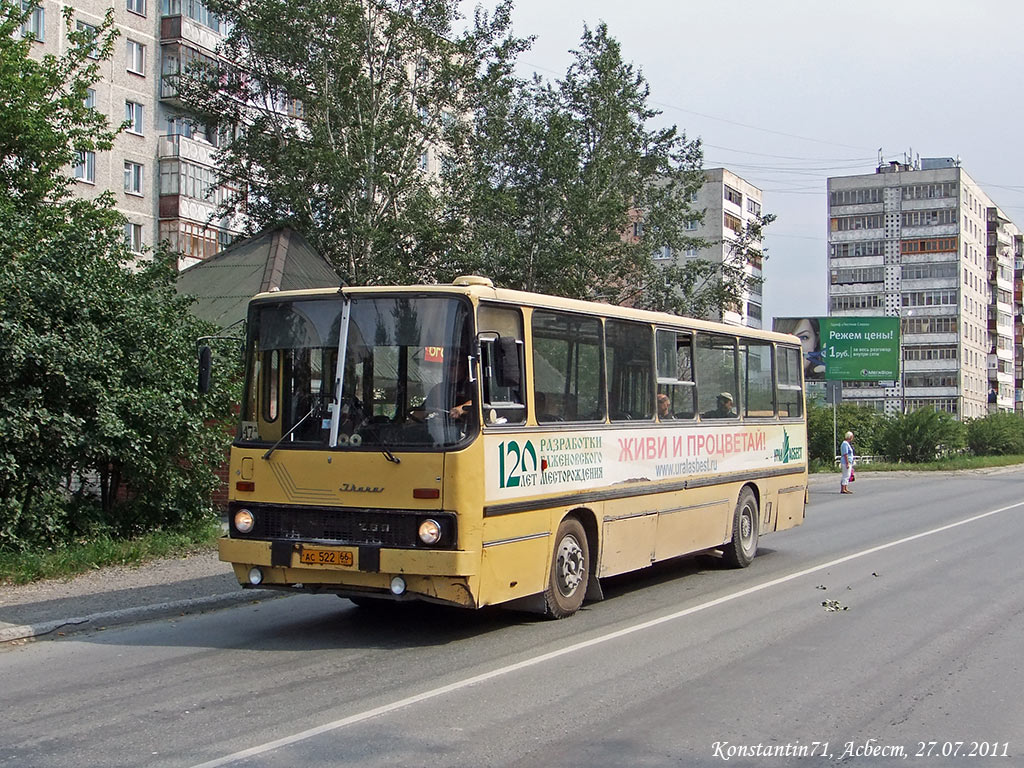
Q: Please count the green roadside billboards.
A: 1